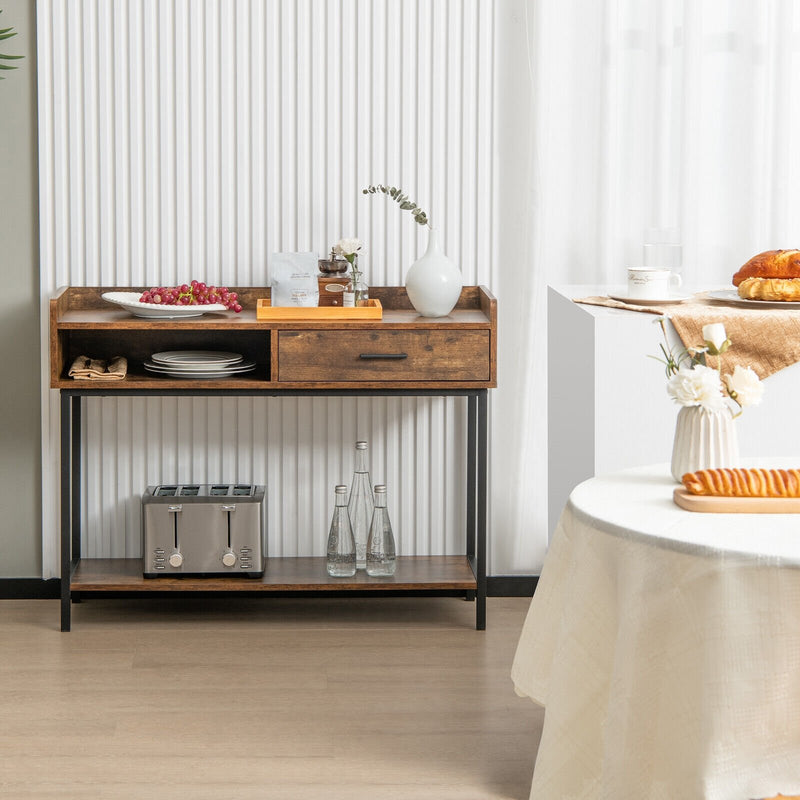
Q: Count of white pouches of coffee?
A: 1